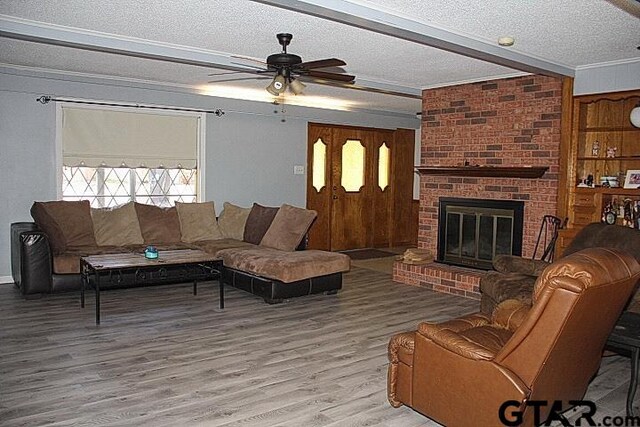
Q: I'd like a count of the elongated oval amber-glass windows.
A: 3